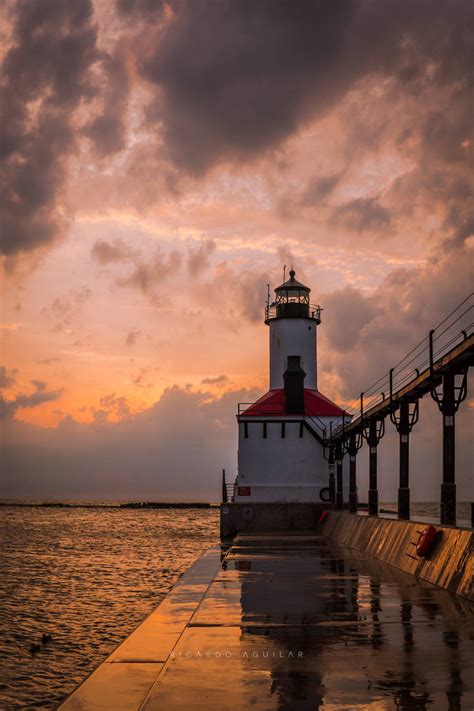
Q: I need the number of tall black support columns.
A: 6